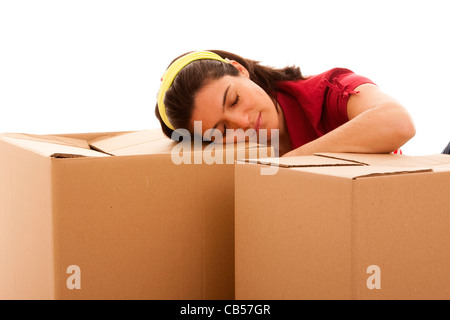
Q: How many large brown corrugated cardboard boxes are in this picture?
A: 2